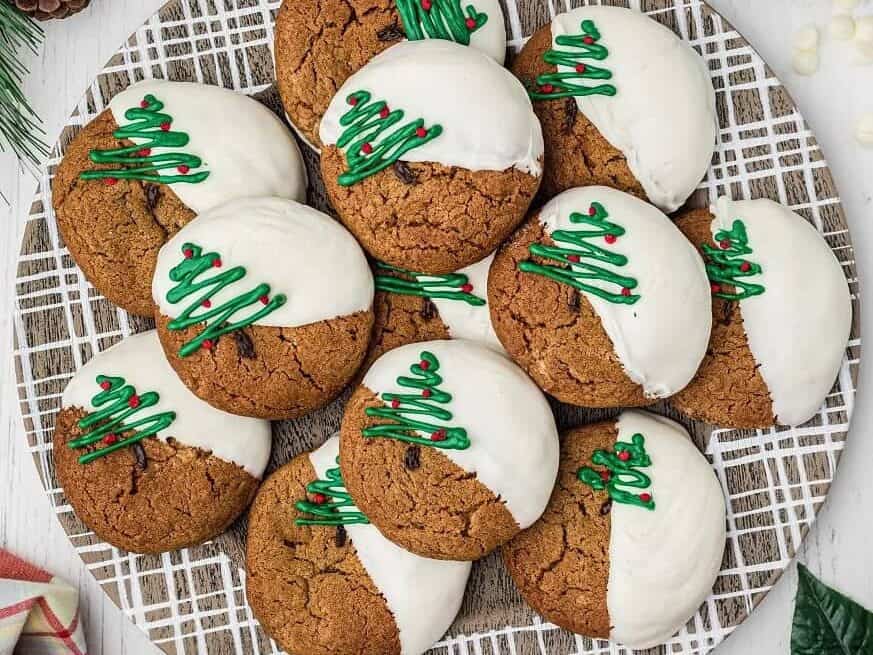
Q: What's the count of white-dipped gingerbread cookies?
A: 12